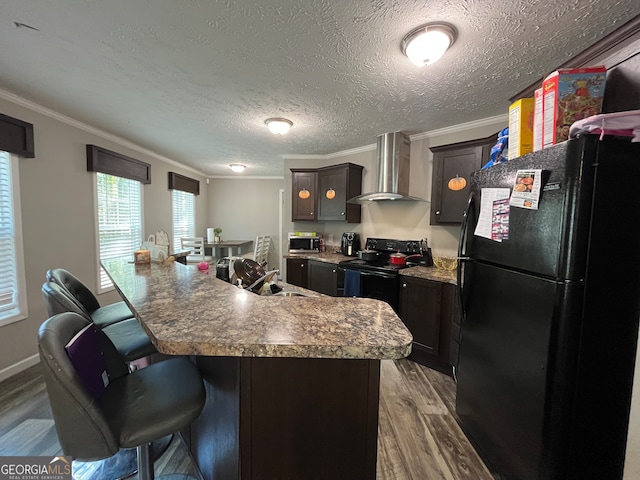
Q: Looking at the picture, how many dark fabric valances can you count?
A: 3